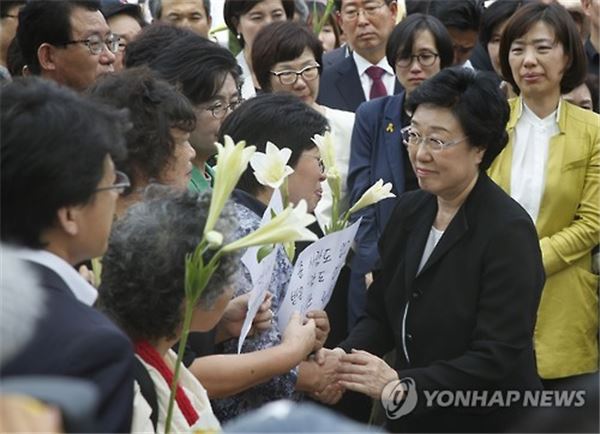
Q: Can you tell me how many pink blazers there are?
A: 0